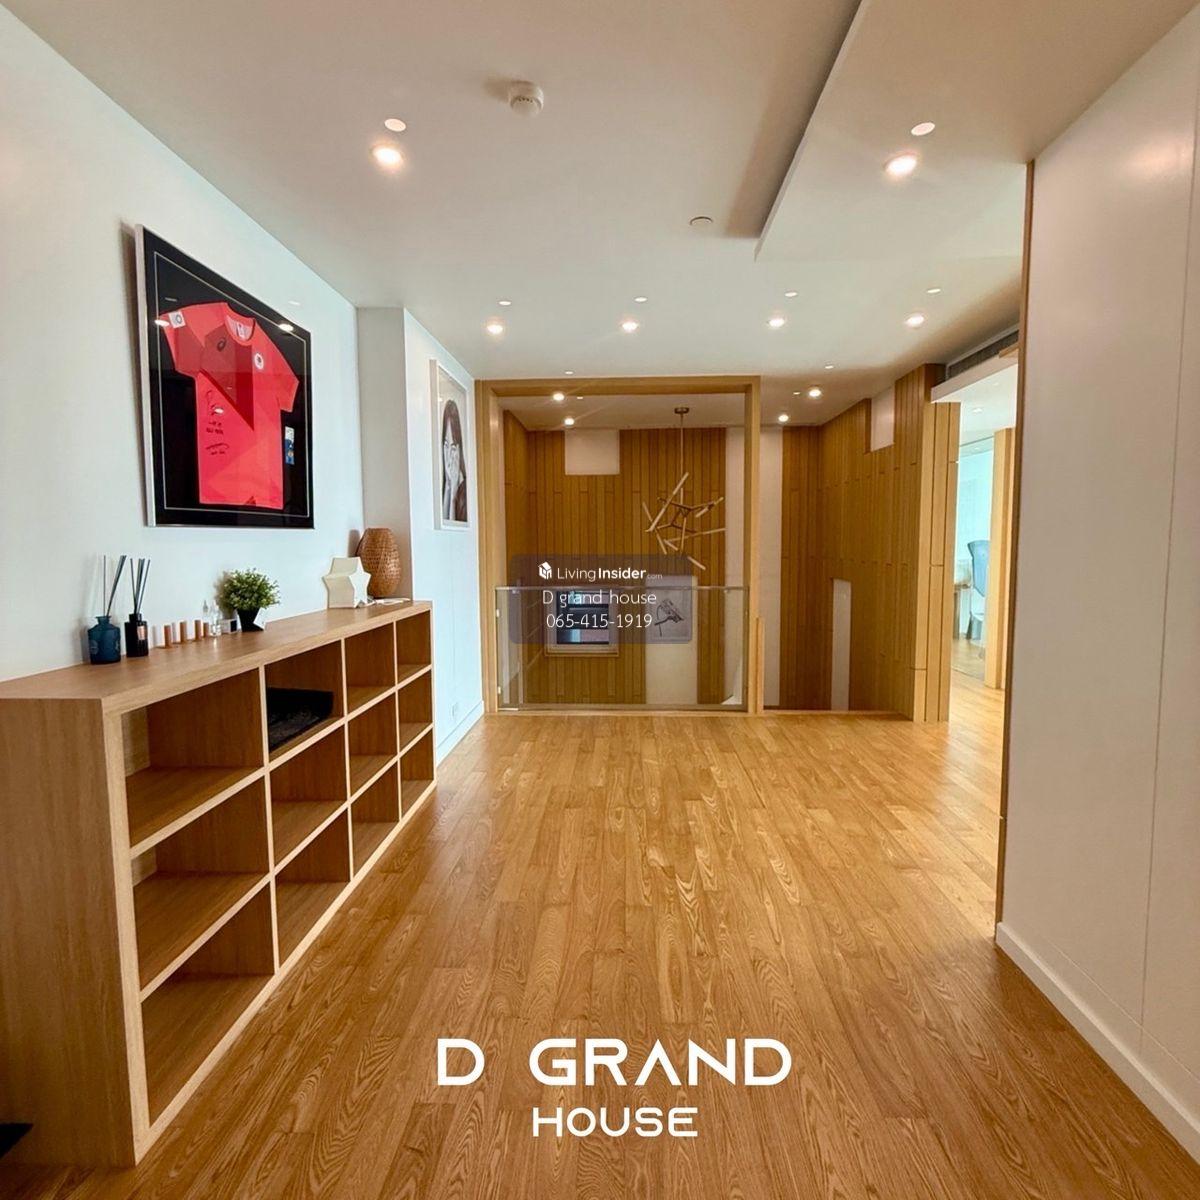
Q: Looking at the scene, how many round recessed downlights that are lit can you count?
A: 10